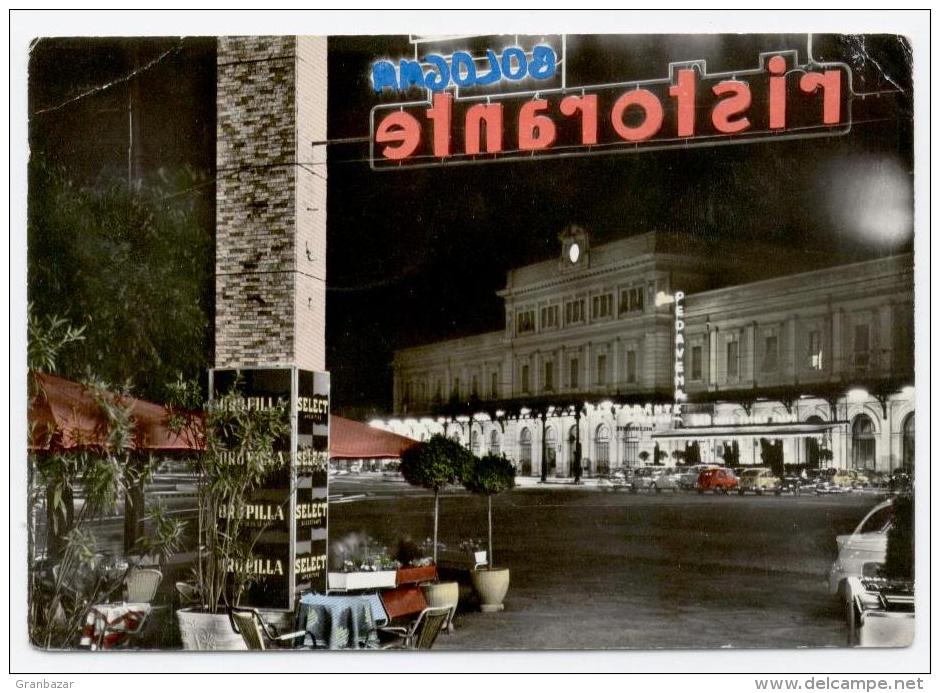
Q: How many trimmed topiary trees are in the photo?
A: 2